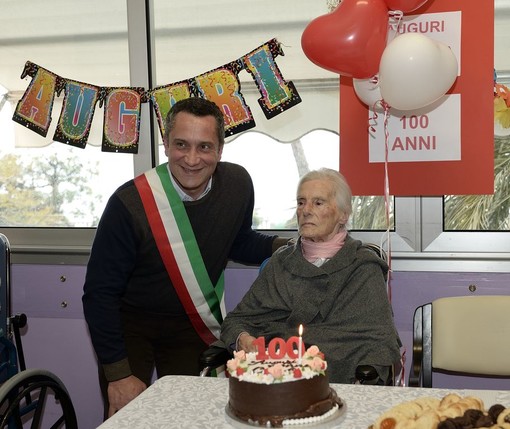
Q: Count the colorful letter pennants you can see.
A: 6